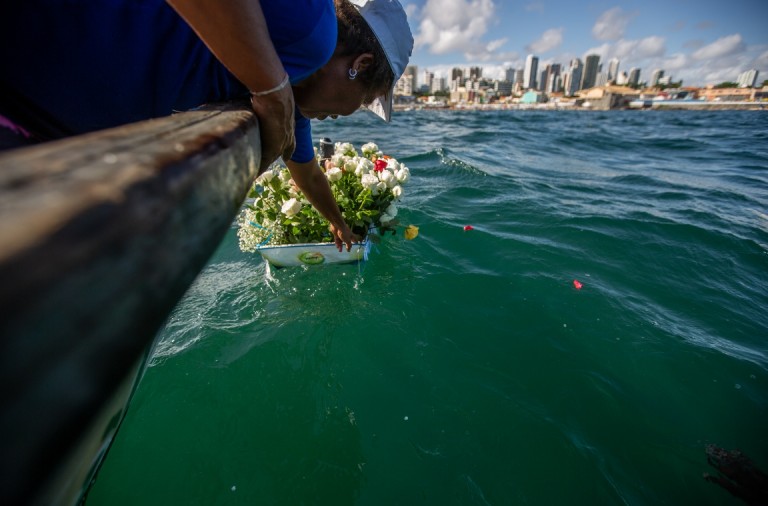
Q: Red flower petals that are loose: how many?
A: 2